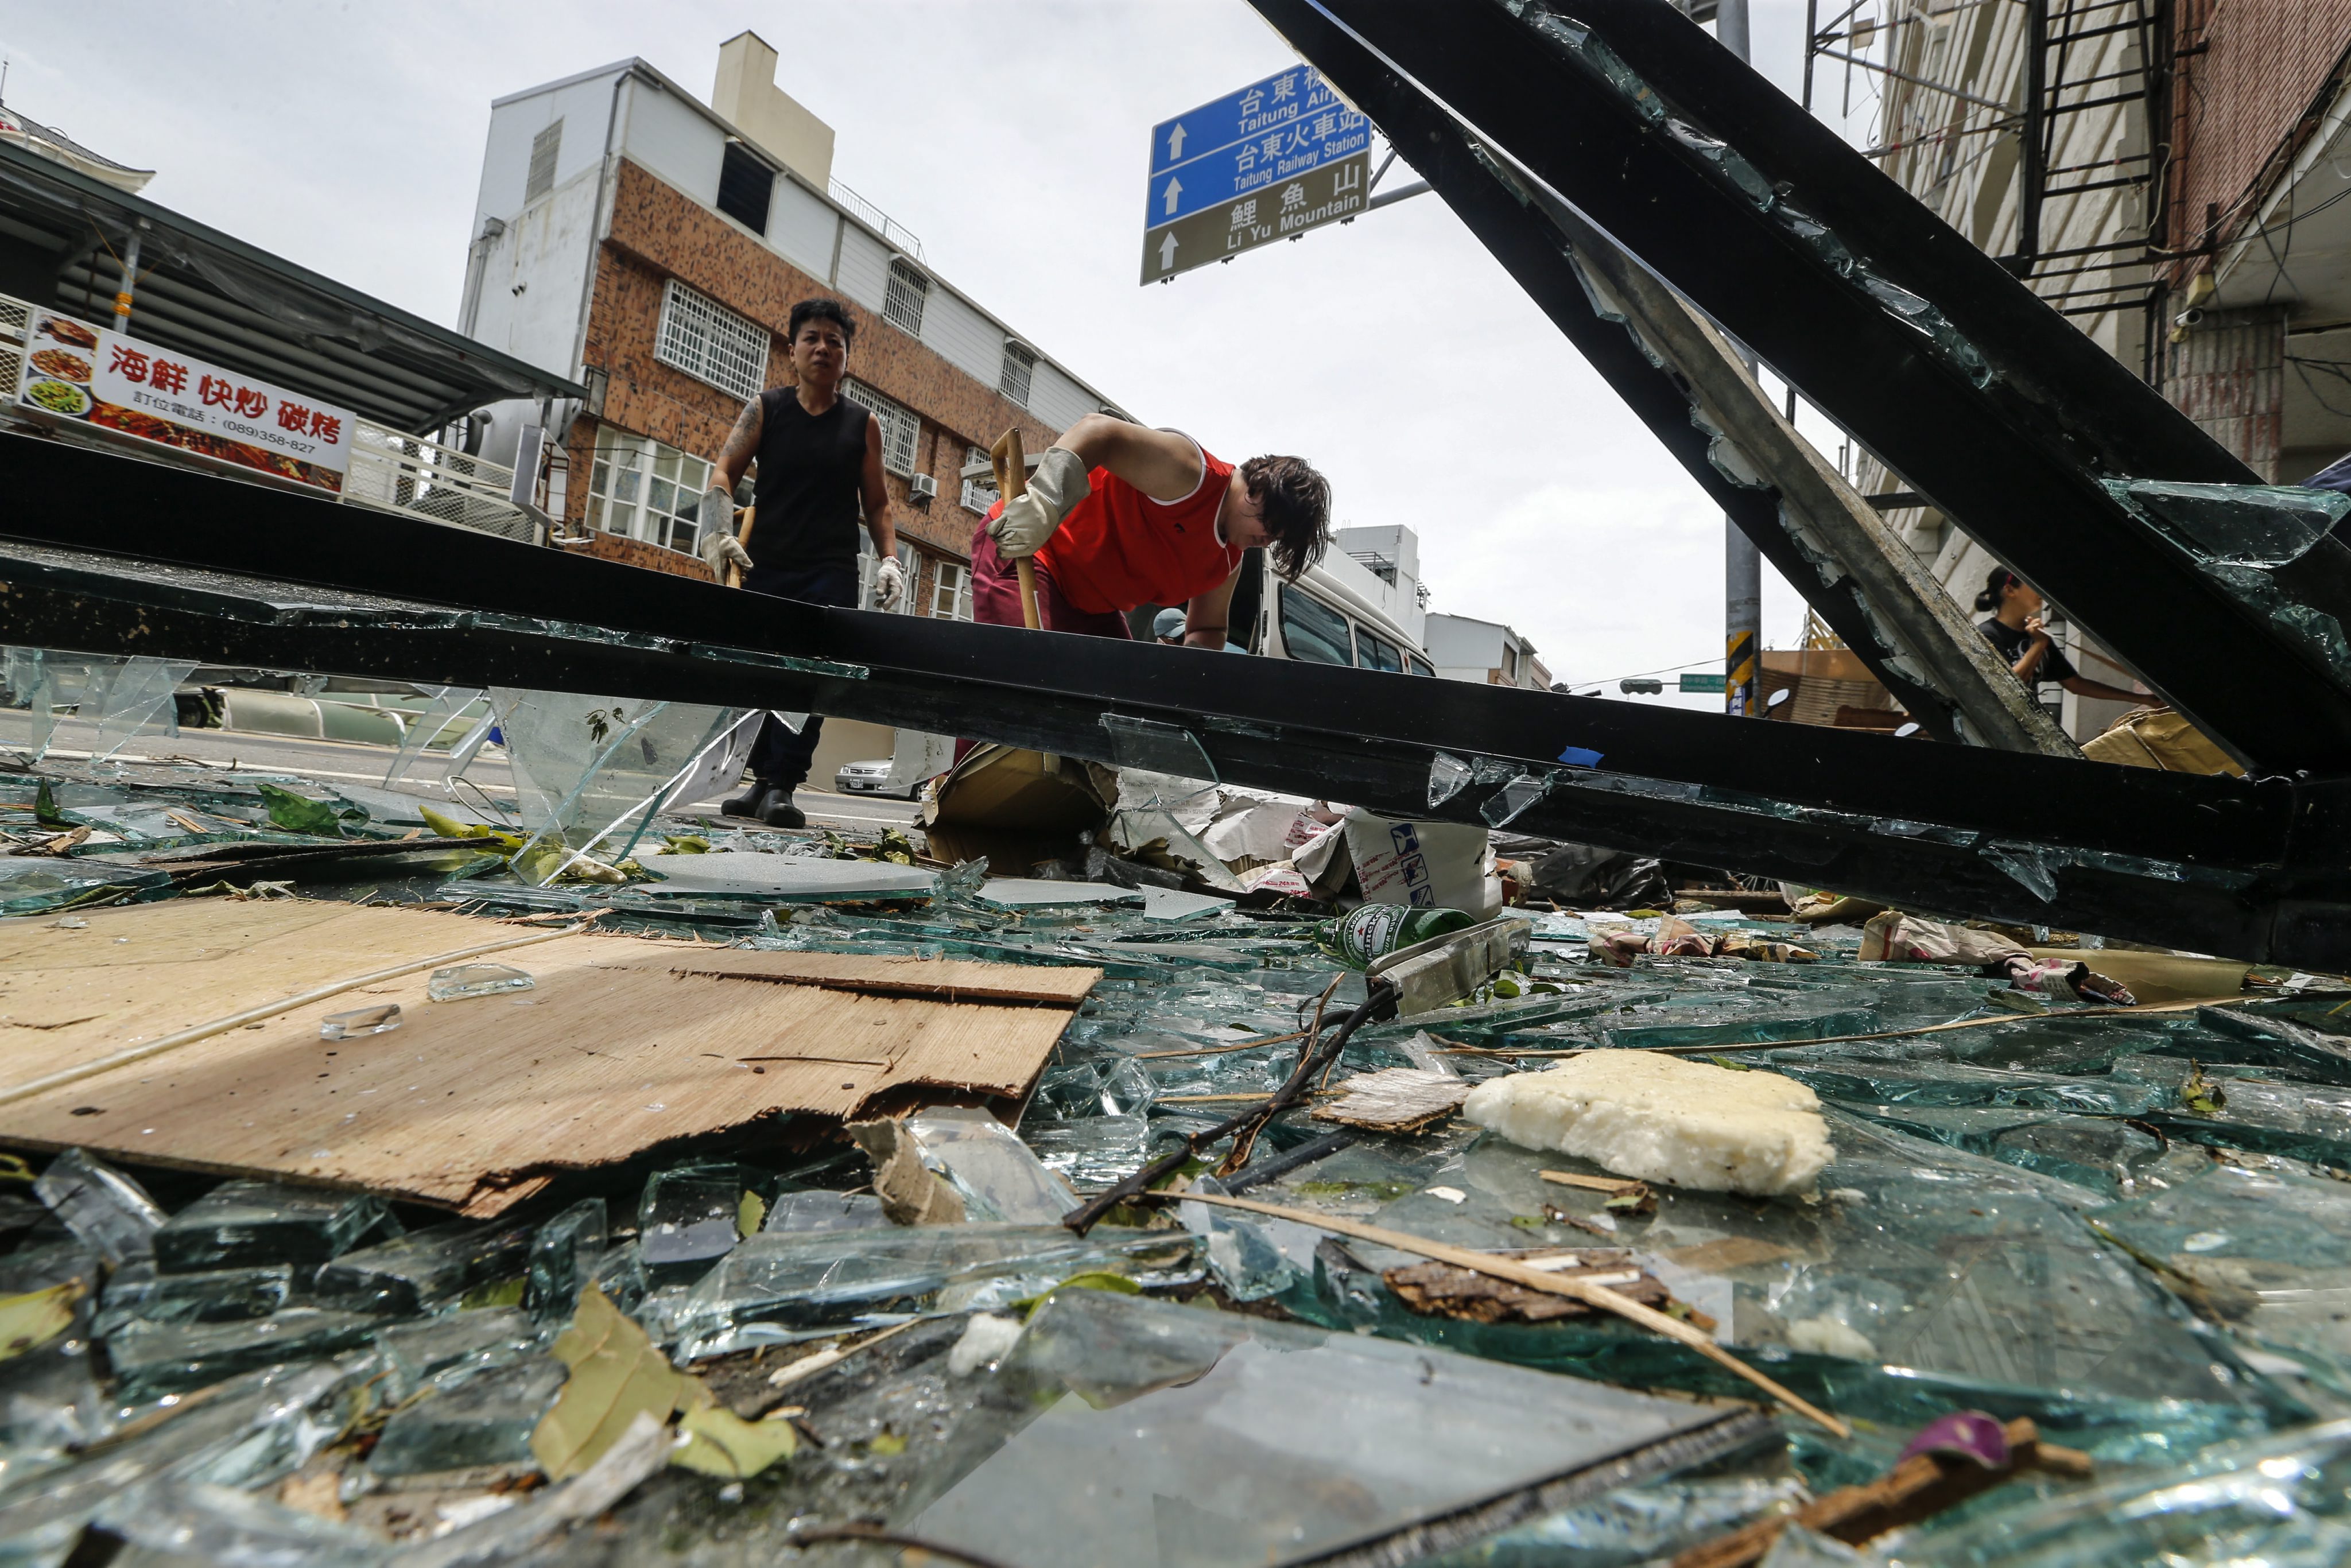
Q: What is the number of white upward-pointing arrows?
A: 3